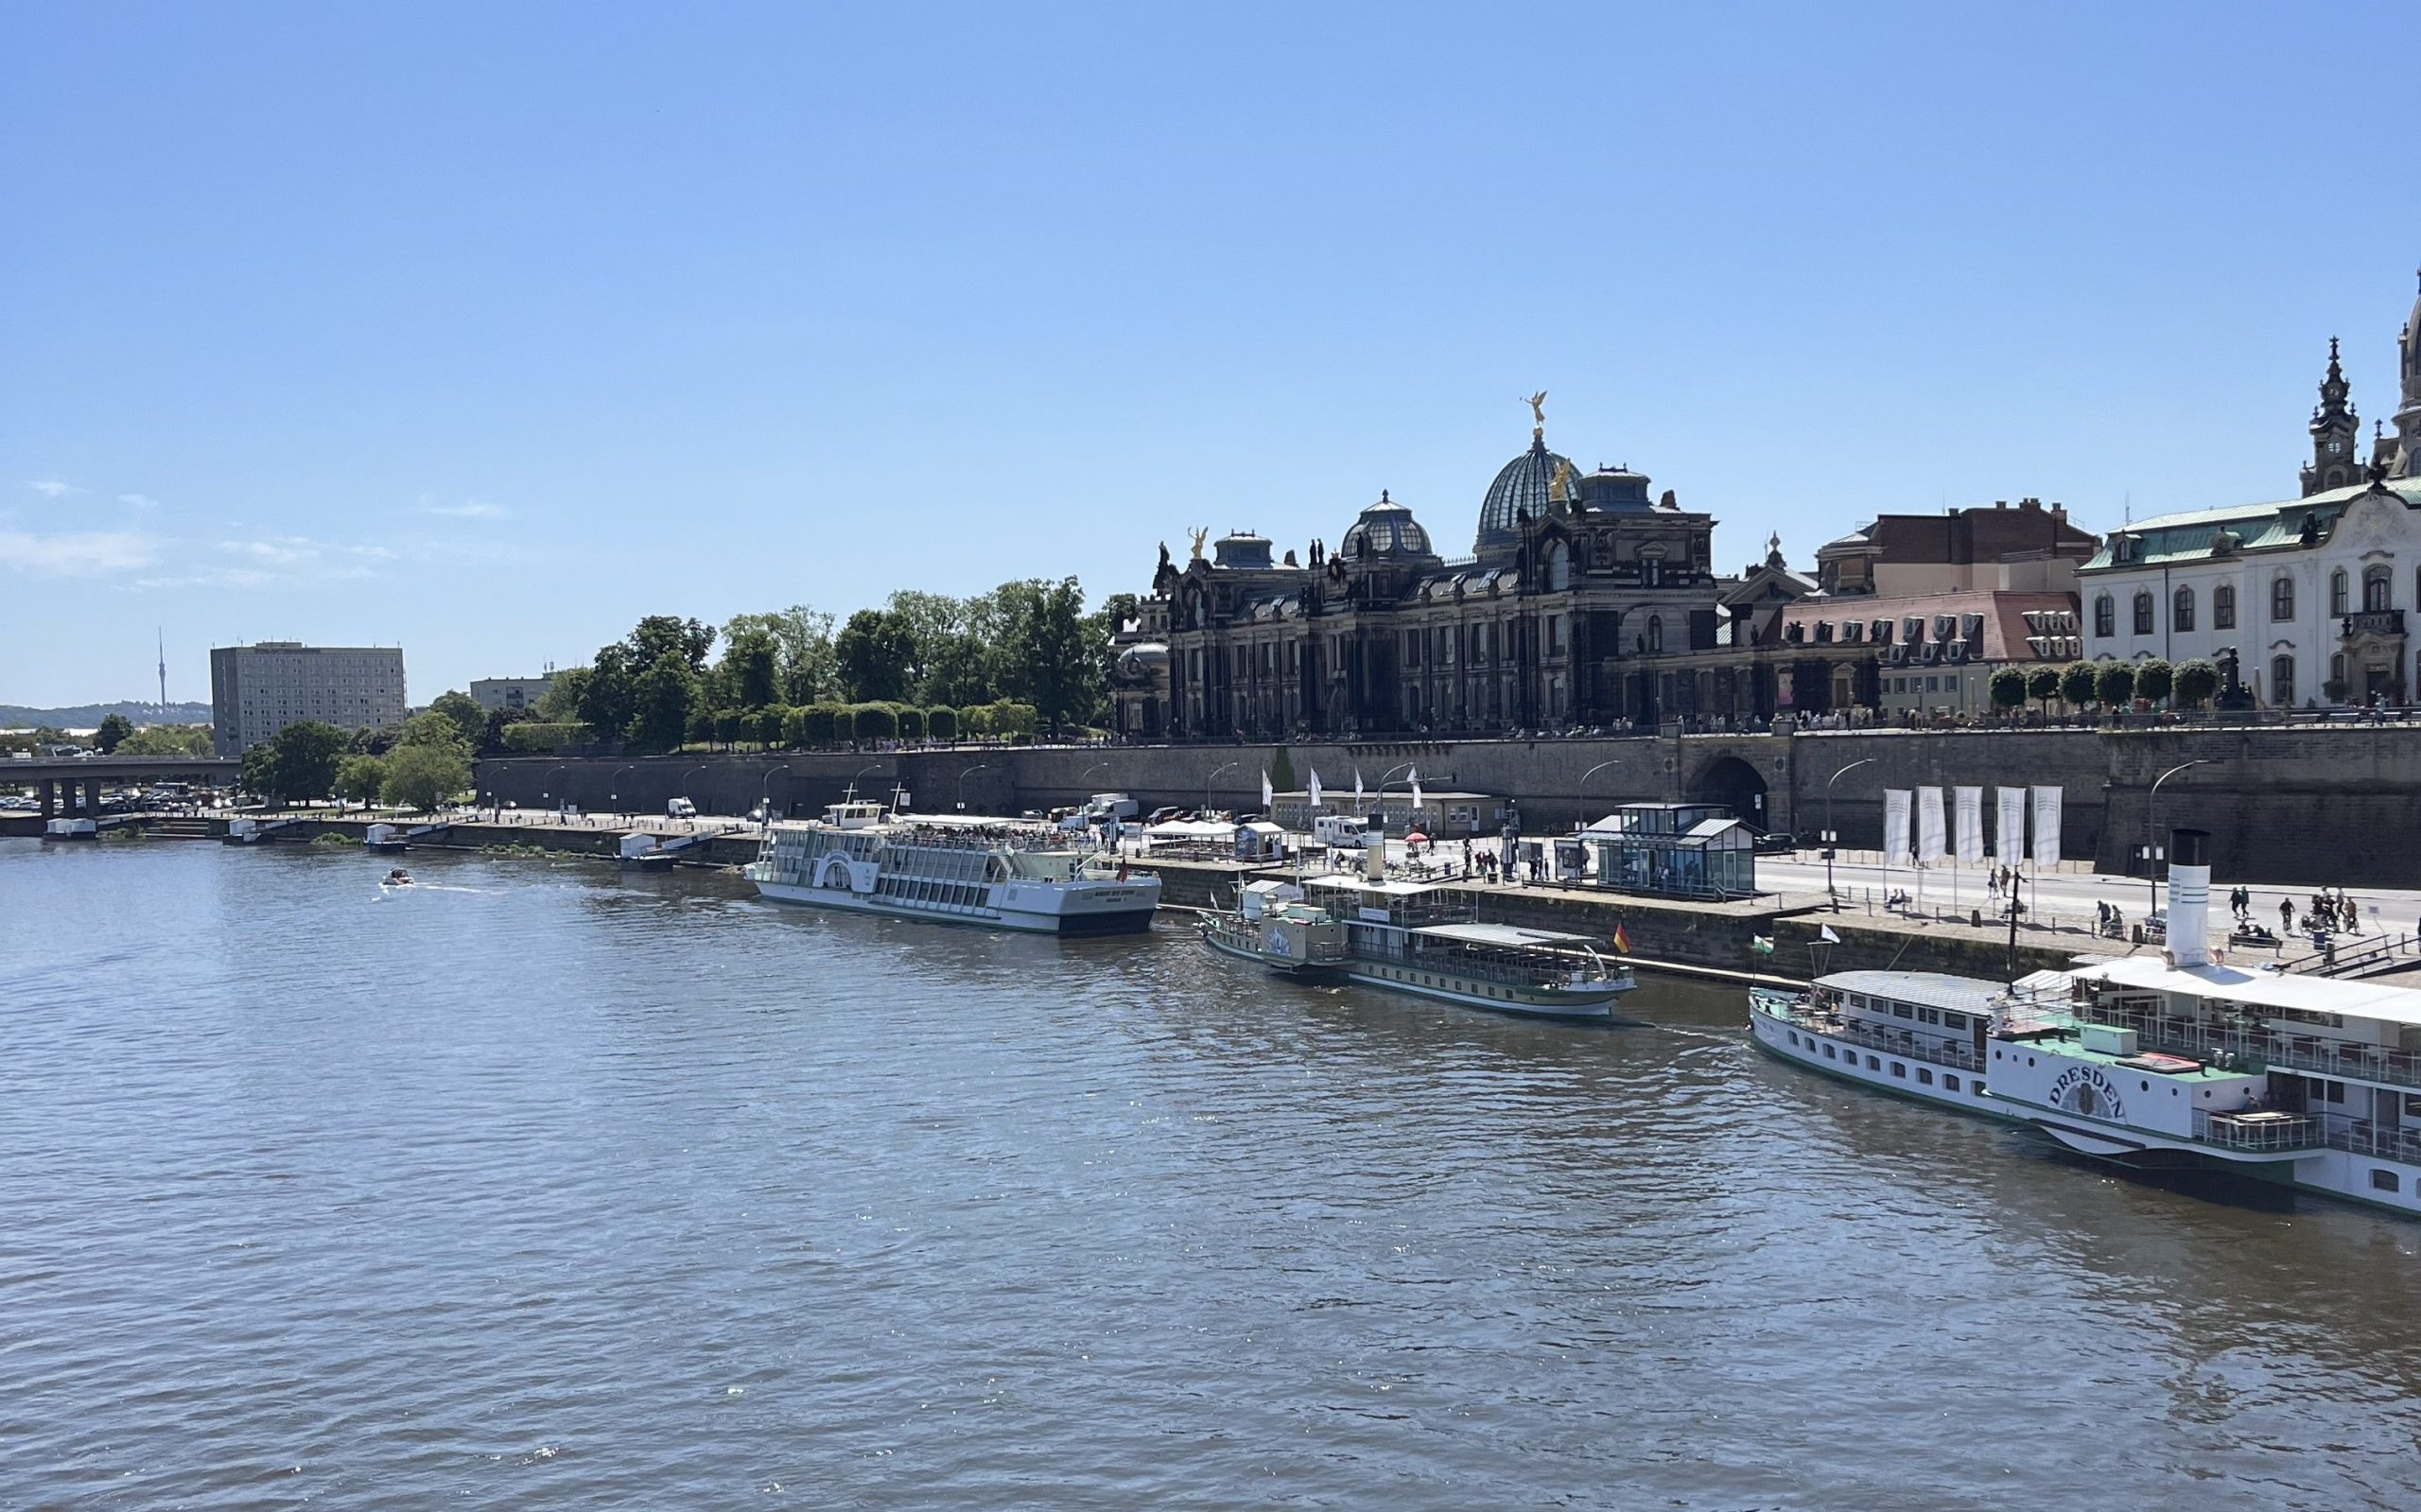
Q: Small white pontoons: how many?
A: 4